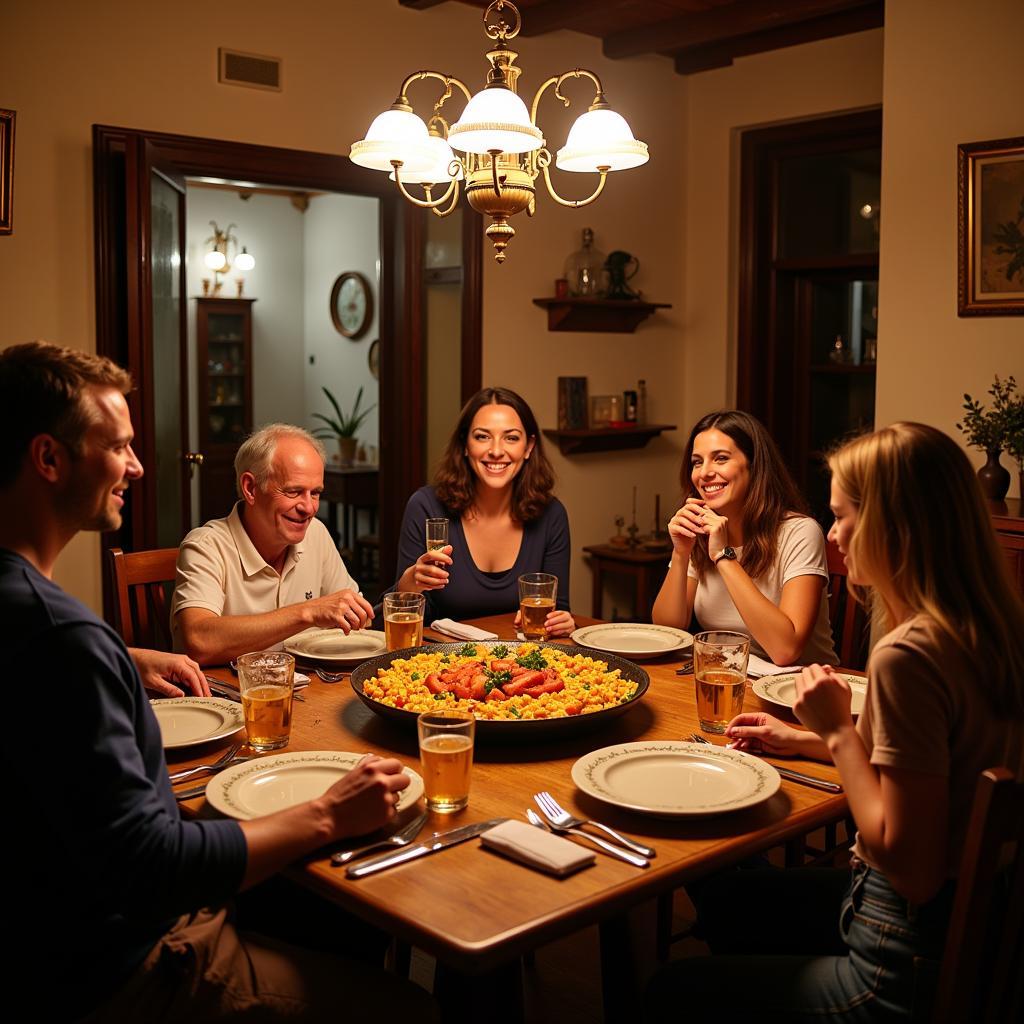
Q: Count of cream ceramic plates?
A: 6